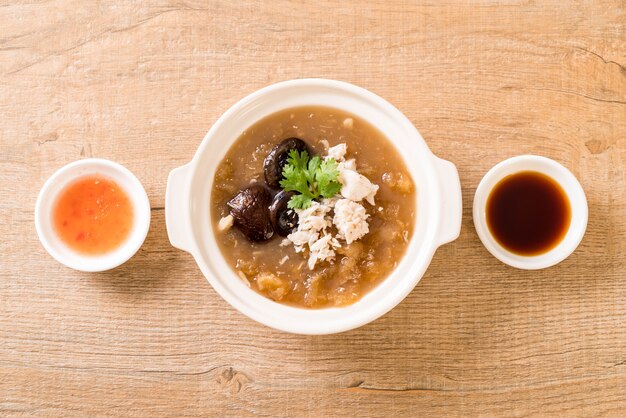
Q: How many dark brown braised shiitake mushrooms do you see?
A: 3